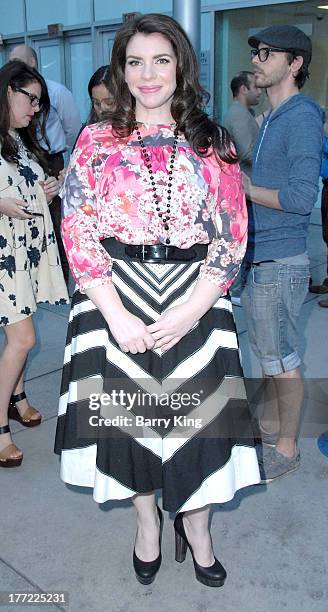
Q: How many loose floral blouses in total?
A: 1